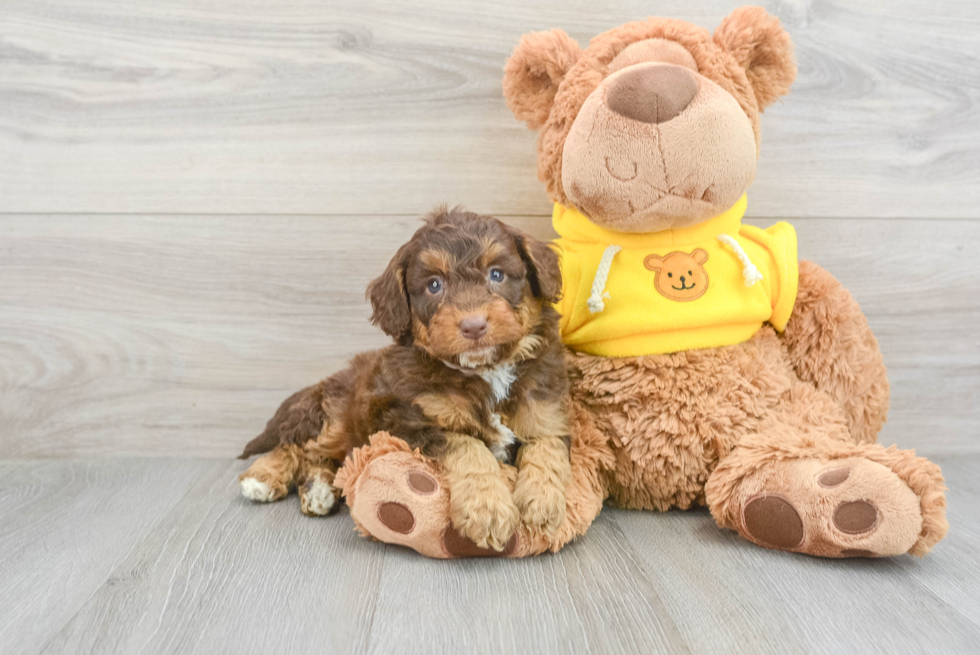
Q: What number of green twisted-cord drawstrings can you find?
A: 0